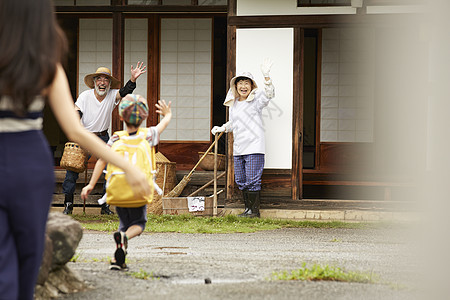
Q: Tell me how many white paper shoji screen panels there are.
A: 4